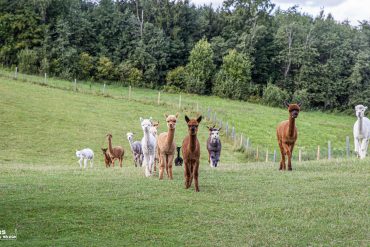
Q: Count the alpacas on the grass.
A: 12